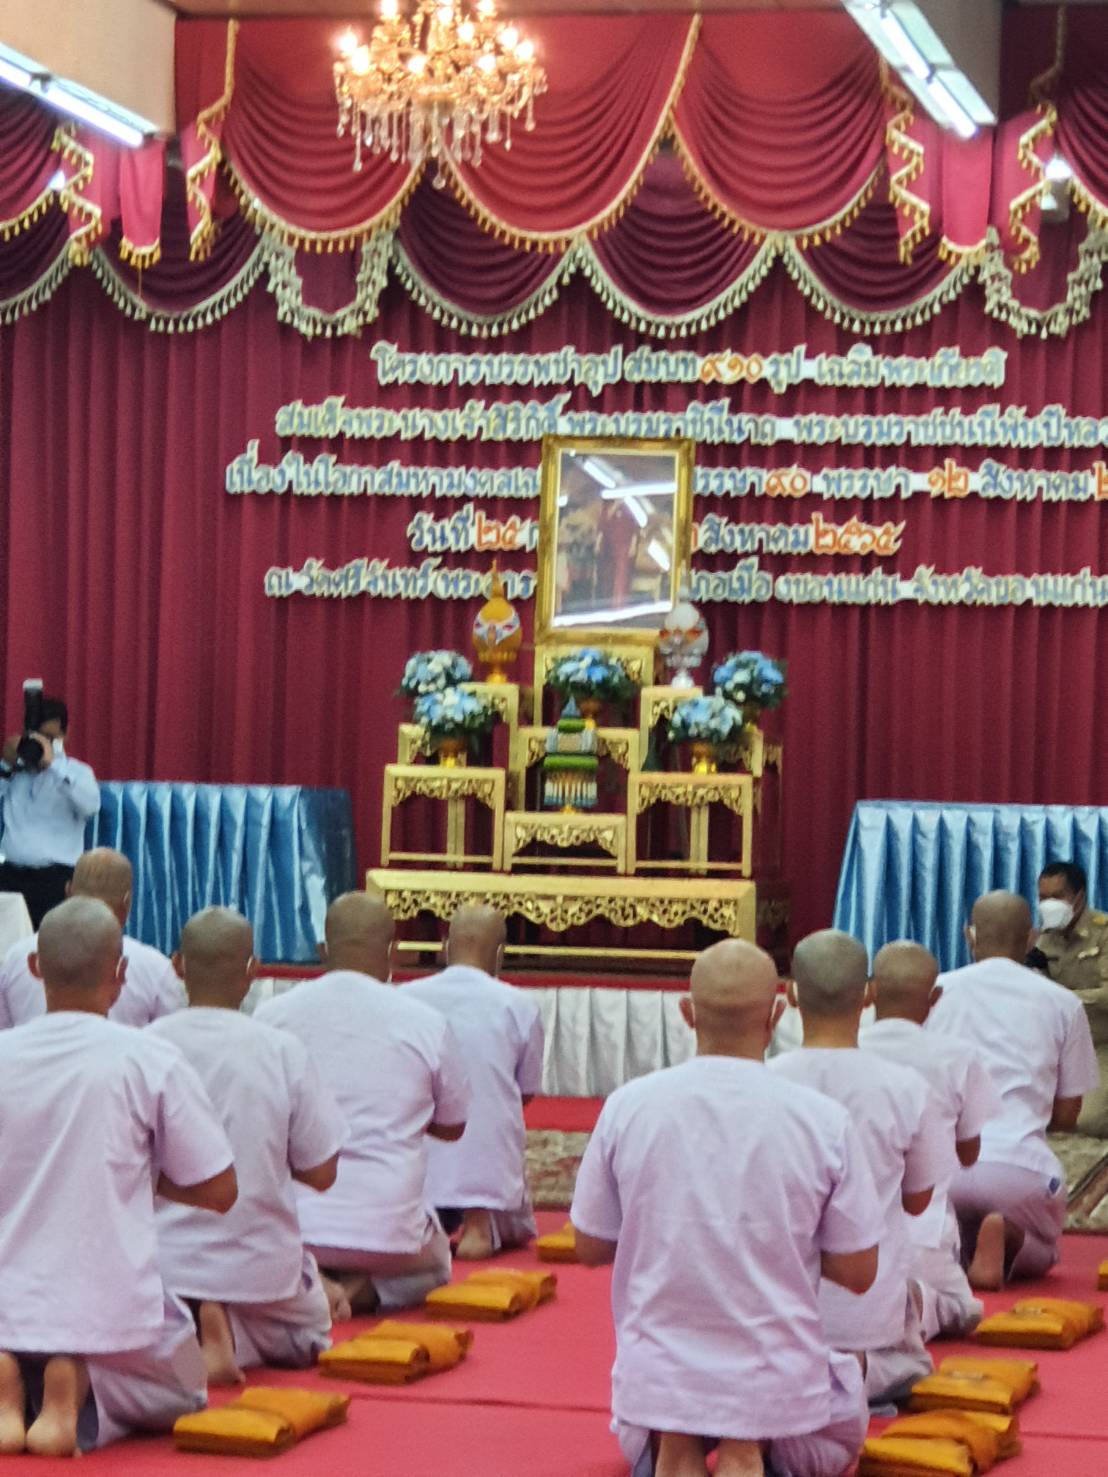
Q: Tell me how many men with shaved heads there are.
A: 9